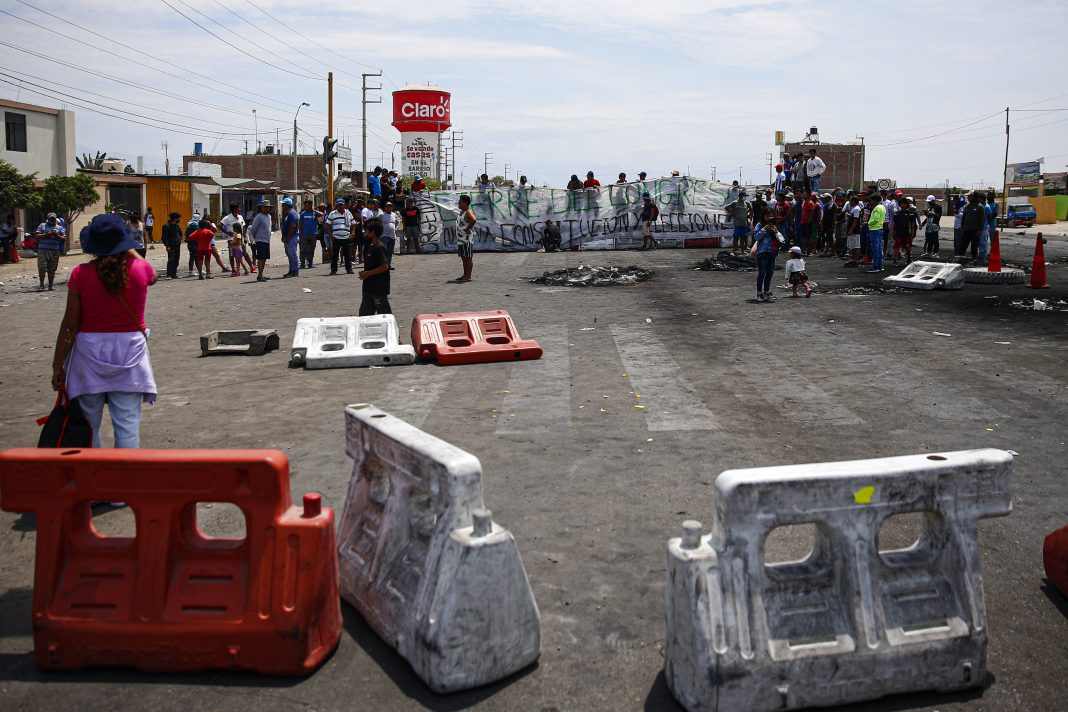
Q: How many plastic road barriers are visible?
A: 7